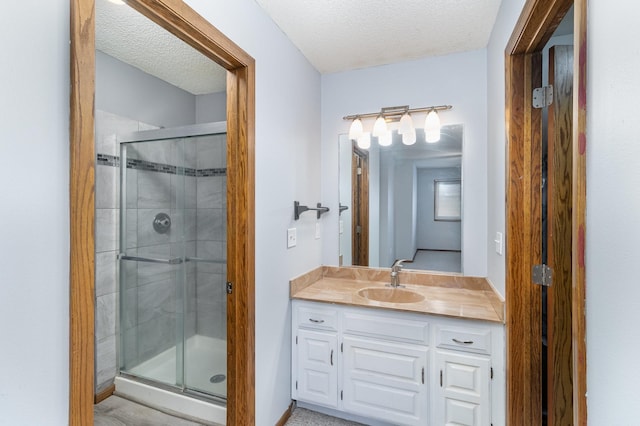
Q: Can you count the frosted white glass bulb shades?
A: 4